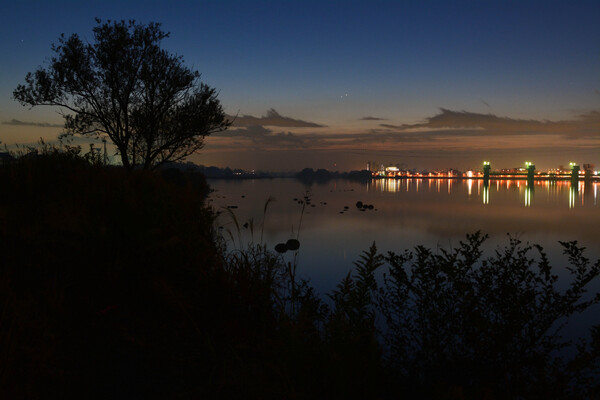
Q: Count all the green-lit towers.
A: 3